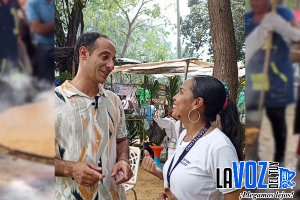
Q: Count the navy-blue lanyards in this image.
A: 1